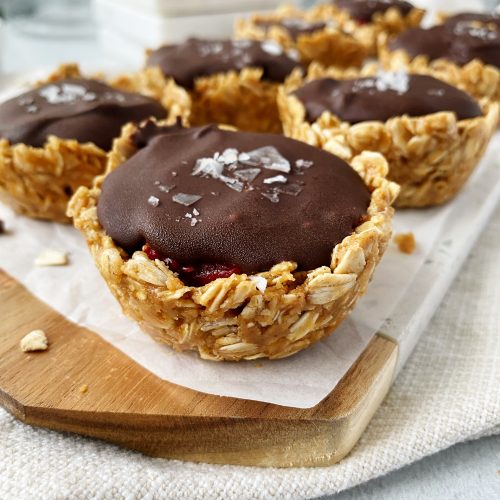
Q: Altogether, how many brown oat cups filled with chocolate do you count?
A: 7